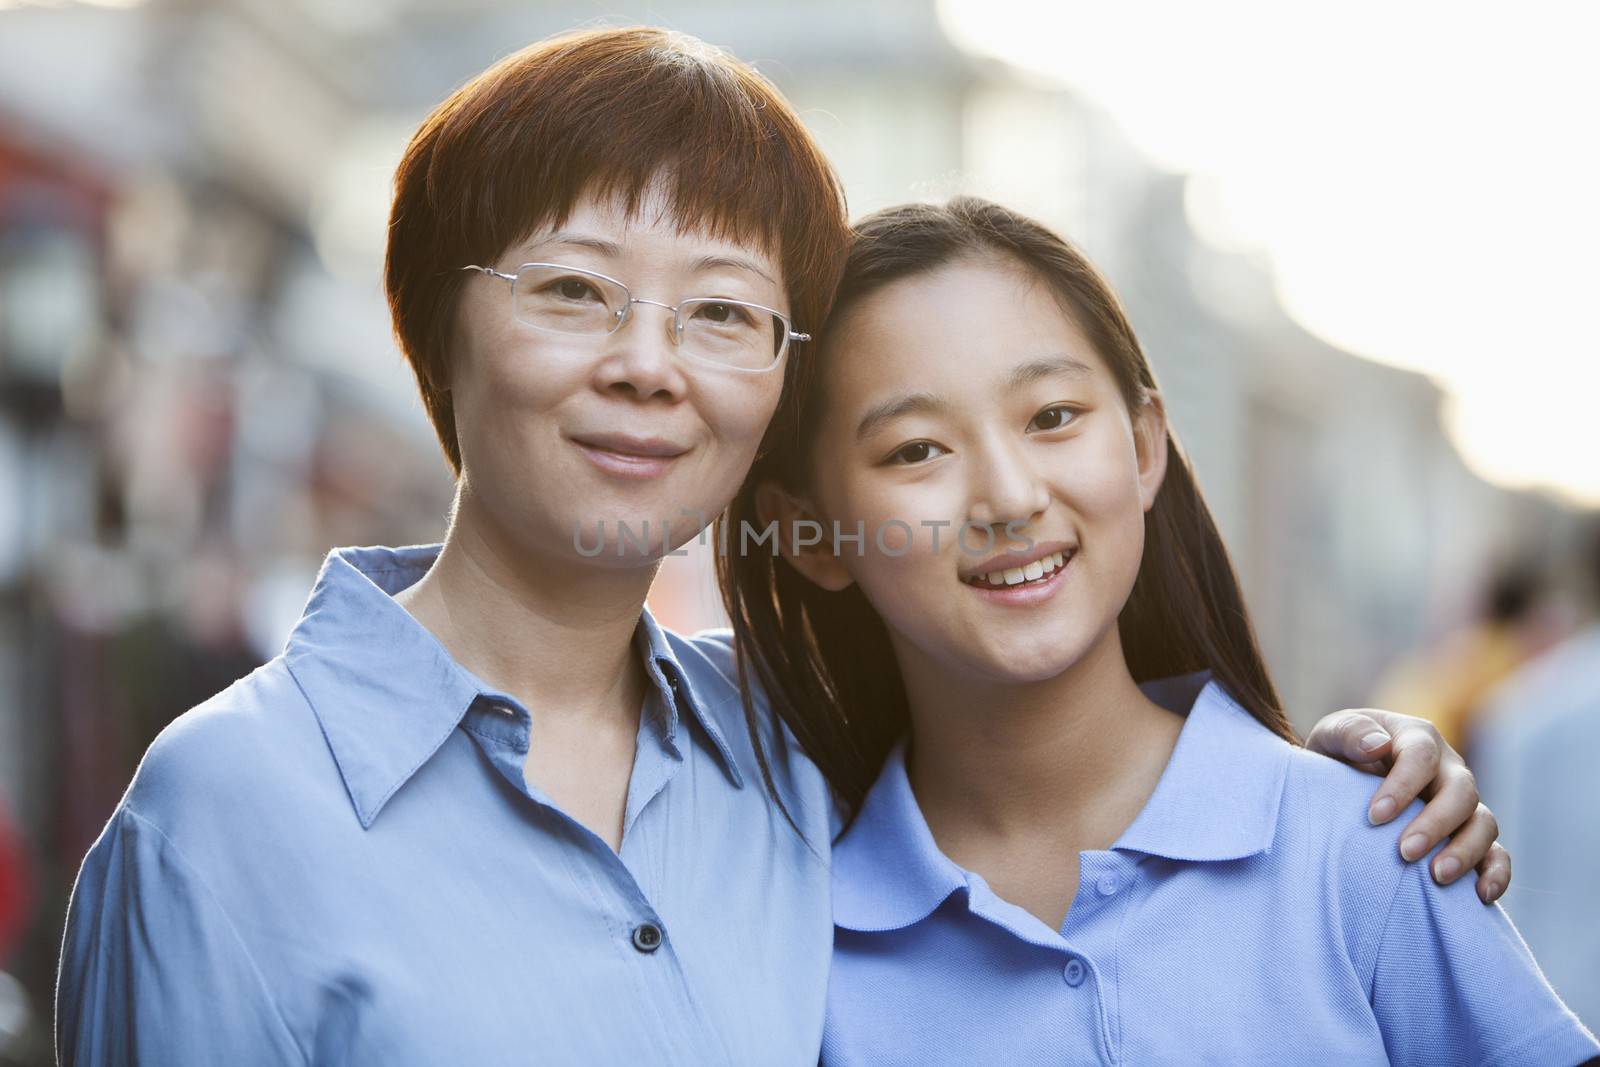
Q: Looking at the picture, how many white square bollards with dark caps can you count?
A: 0